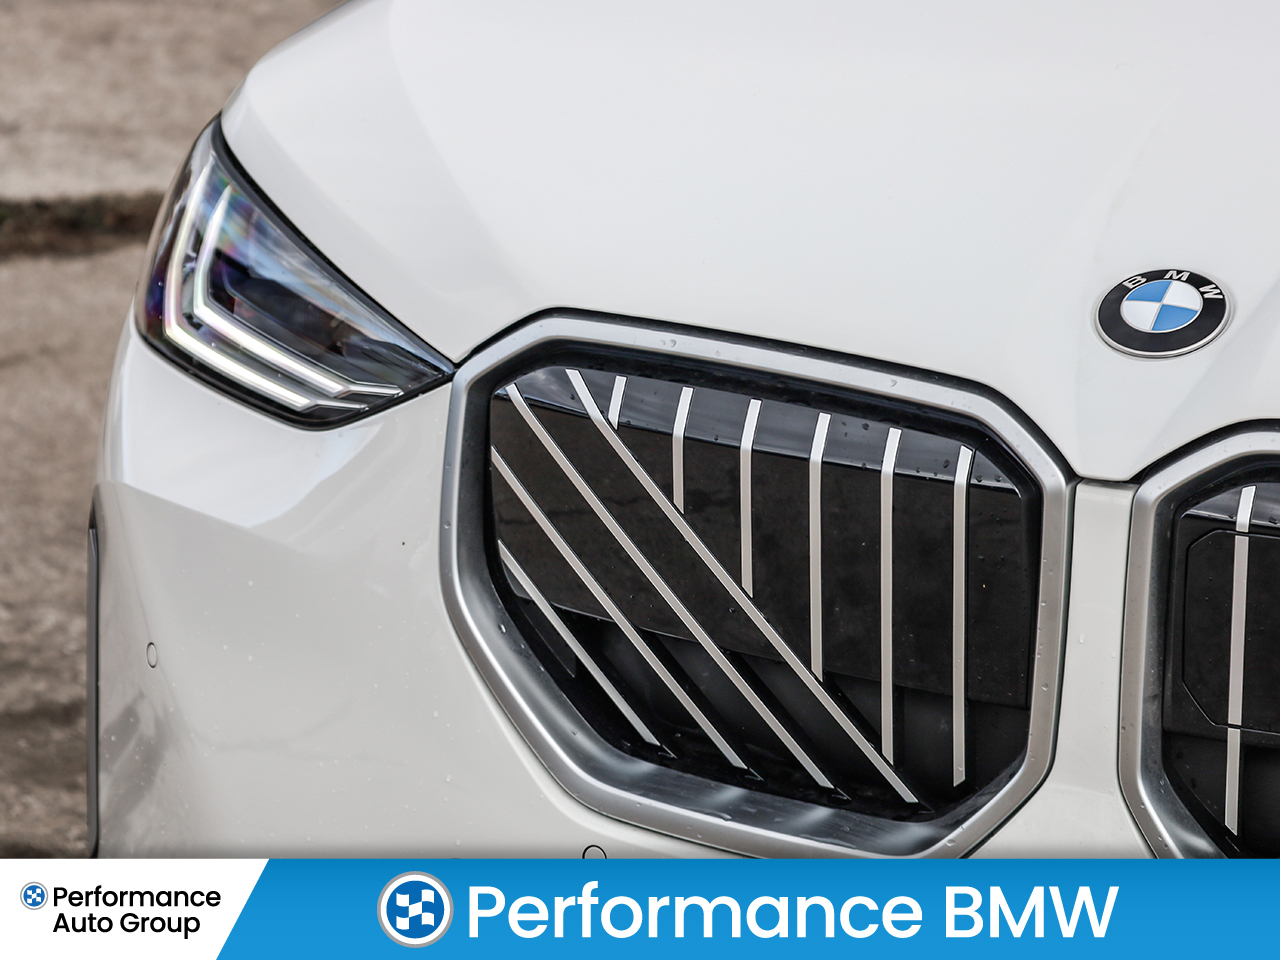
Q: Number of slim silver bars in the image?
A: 11